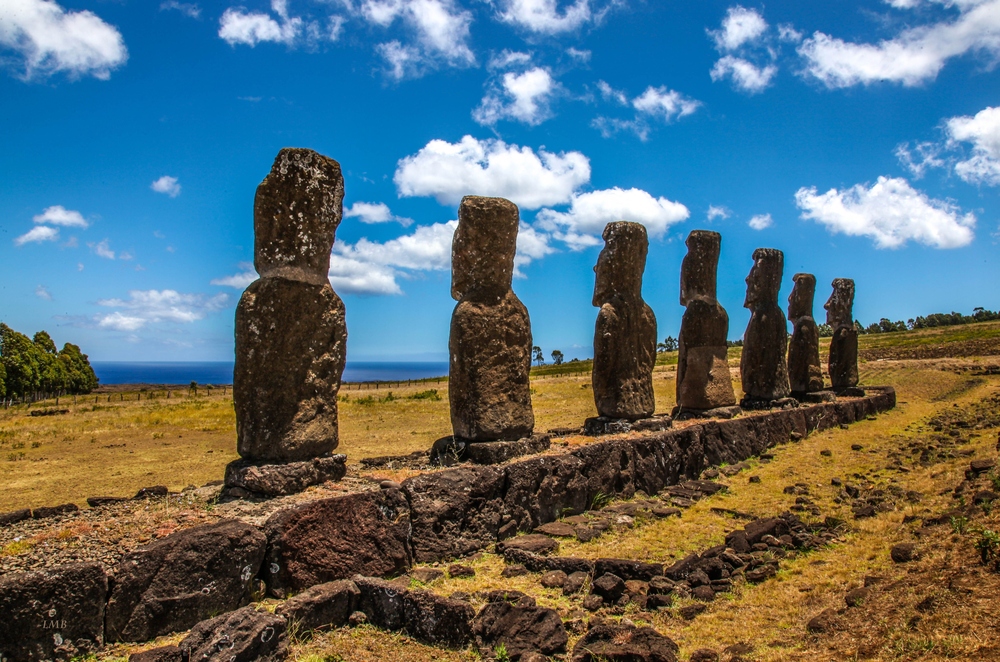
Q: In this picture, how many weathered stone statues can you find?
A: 7